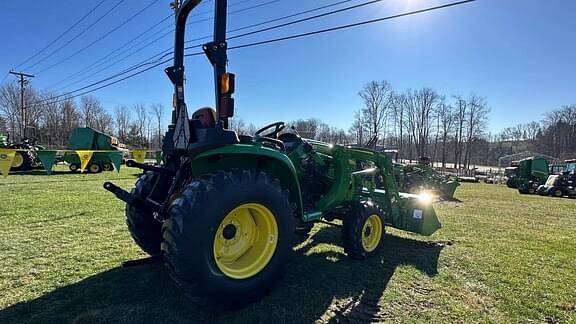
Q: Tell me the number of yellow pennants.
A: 3